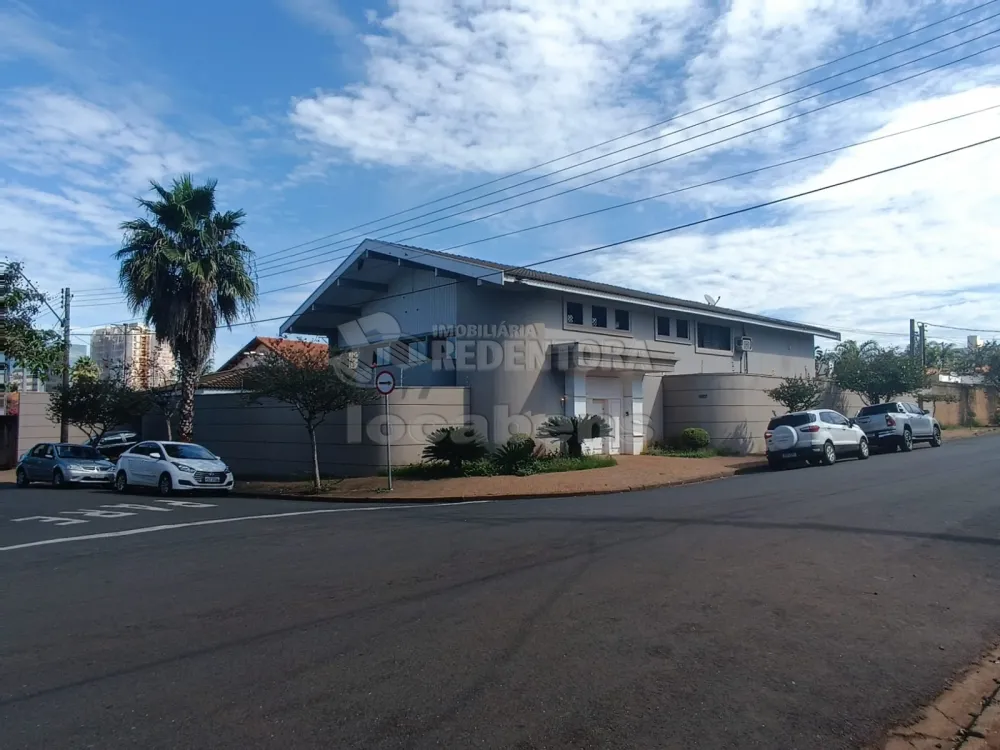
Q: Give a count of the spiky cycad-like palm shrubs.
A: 3